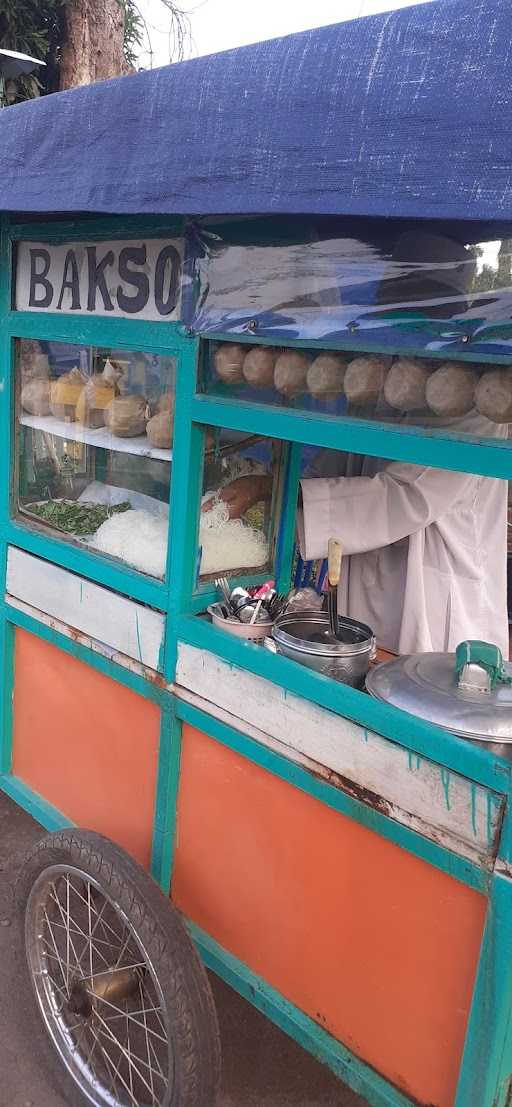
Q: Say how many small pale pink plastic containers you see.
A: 1